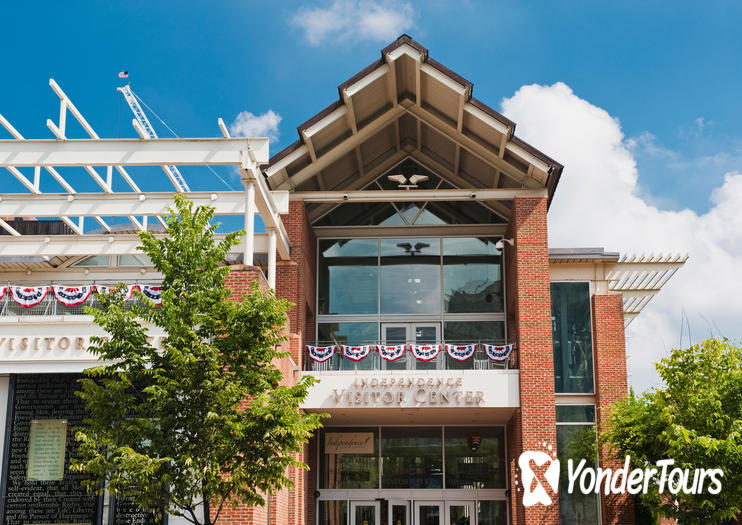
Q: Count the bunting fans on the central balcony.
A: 6